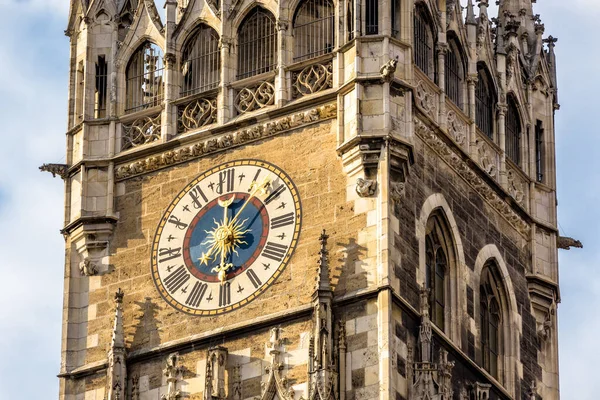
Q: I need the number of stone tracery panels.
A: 8